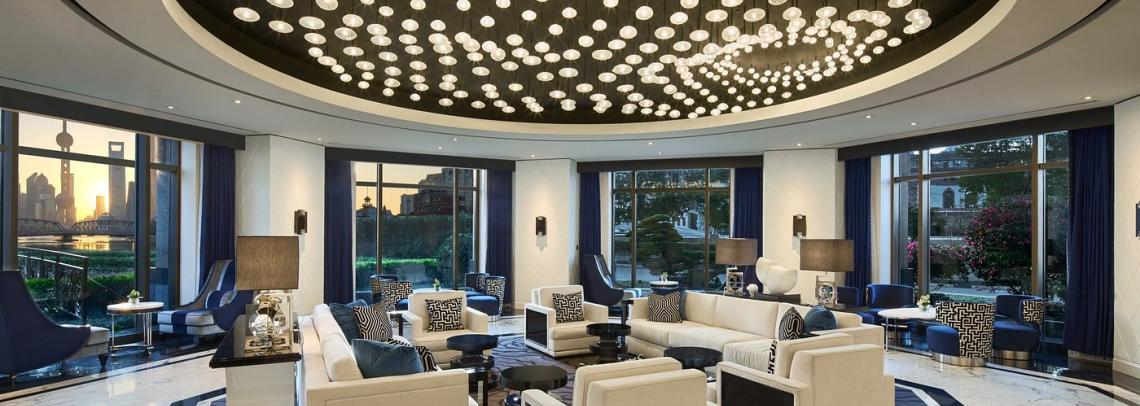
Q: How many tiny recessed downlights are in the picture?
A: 12